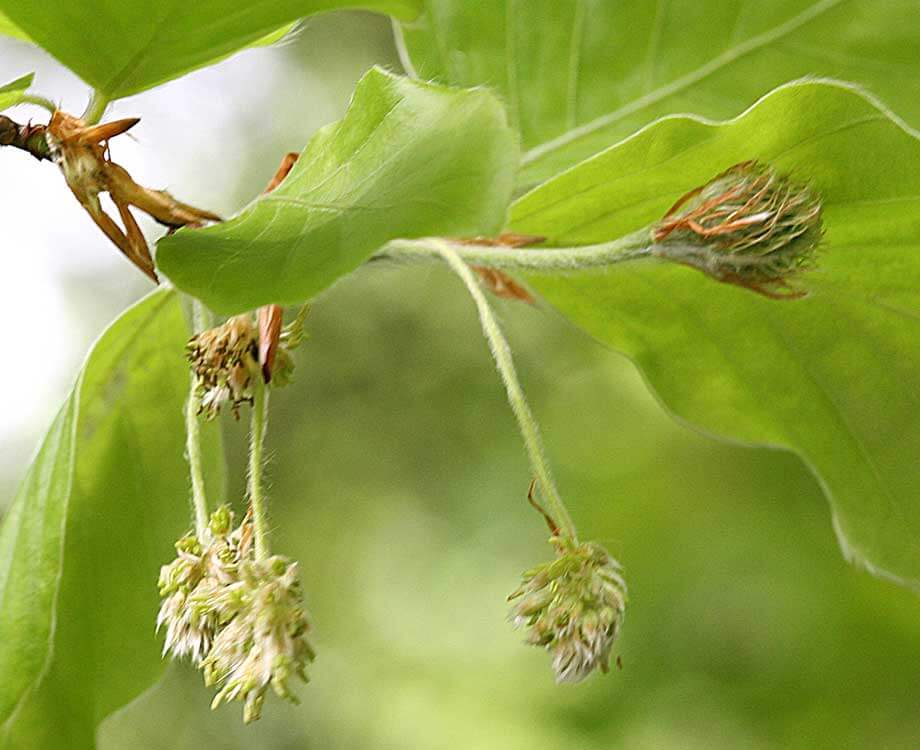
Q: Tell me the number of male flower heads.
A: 4